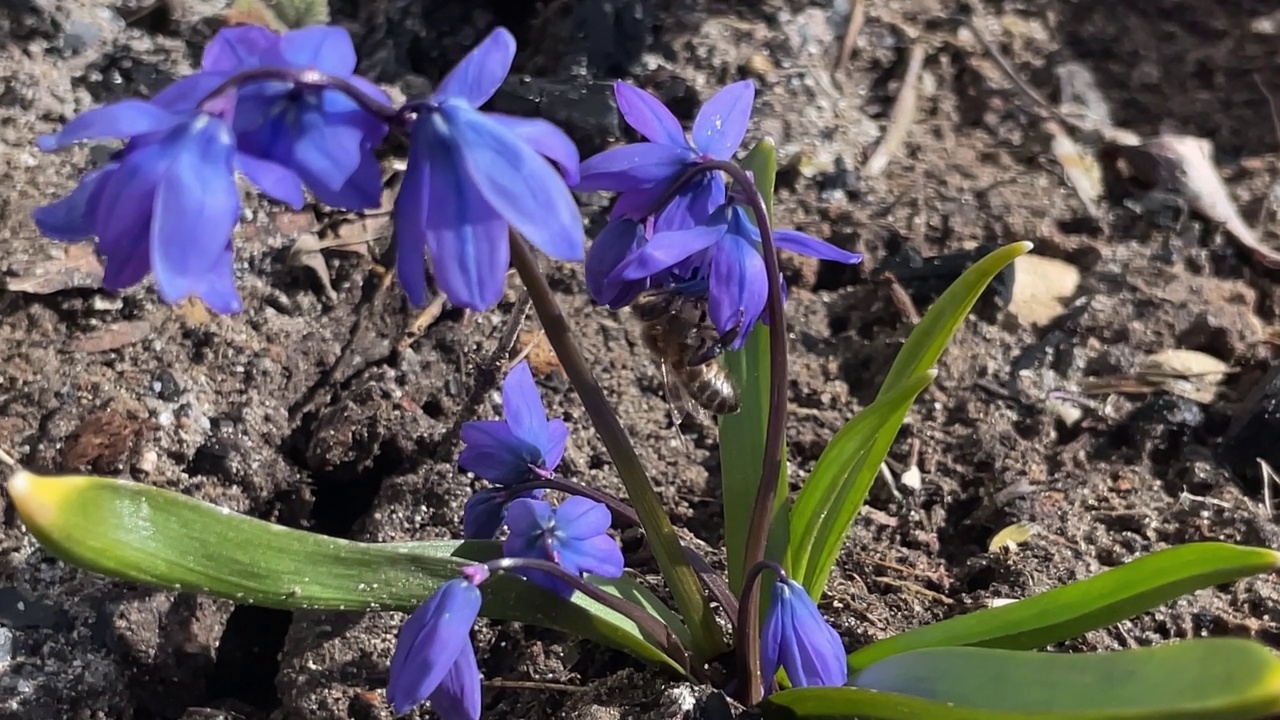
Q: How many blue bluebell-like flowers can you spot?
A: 11